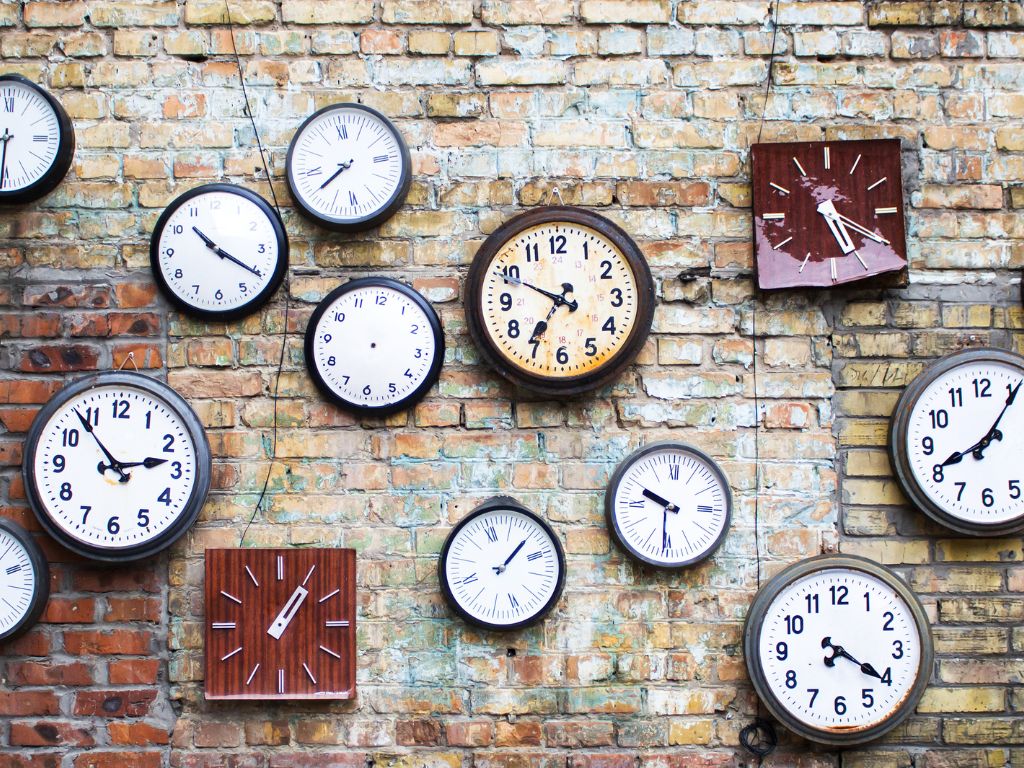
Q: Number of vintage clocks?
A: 13